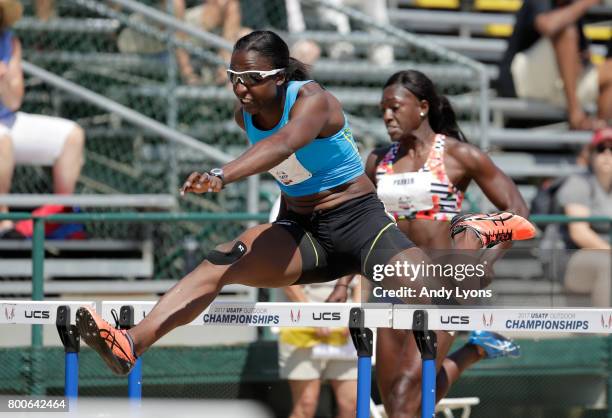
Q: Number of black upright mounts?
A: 4